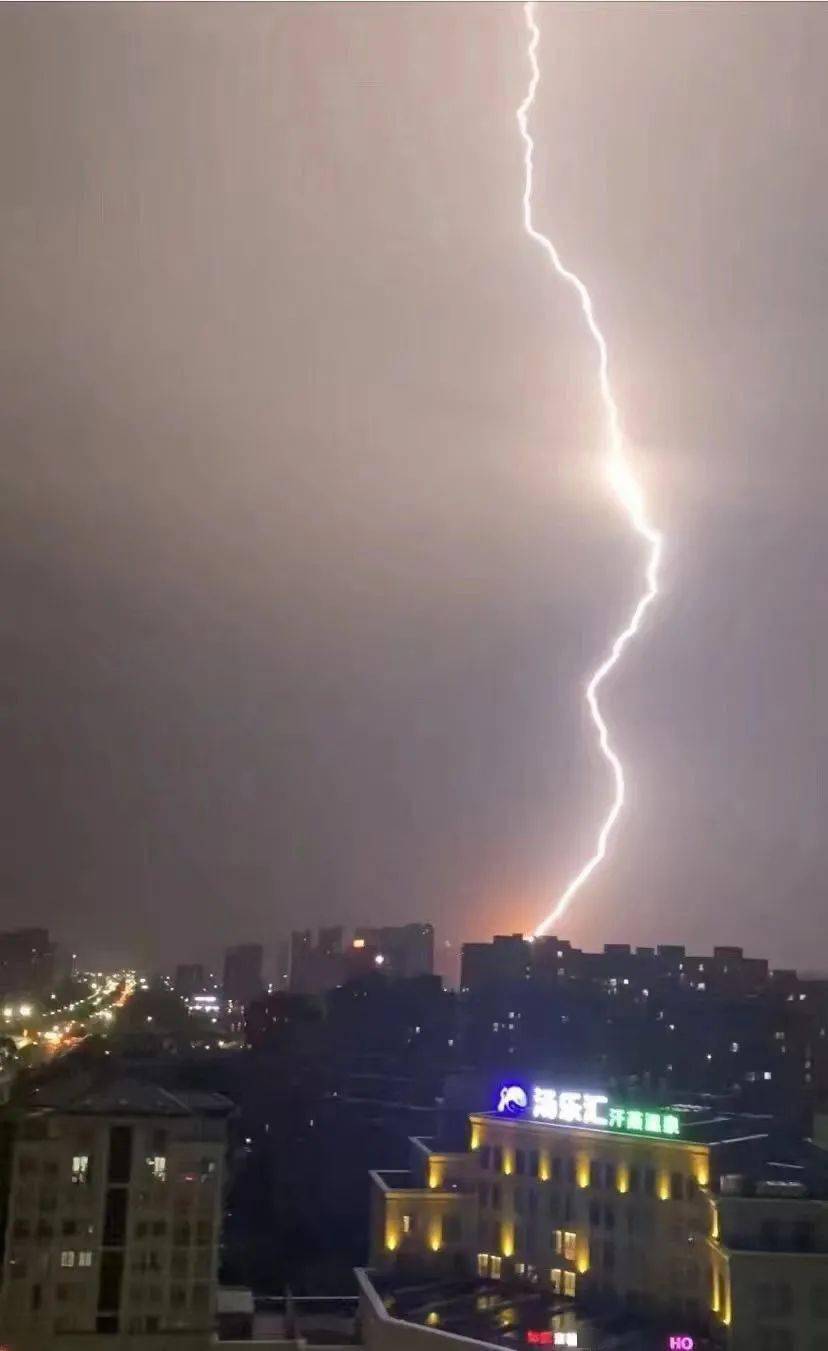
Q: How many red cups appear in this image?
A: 0